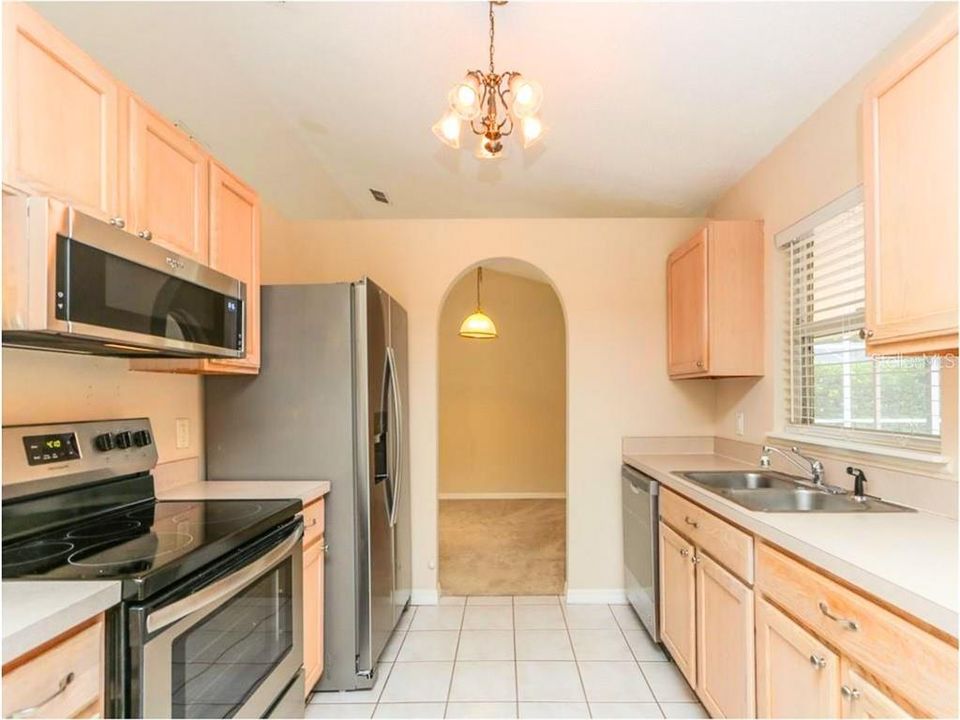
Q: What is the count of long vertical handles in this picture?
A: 2